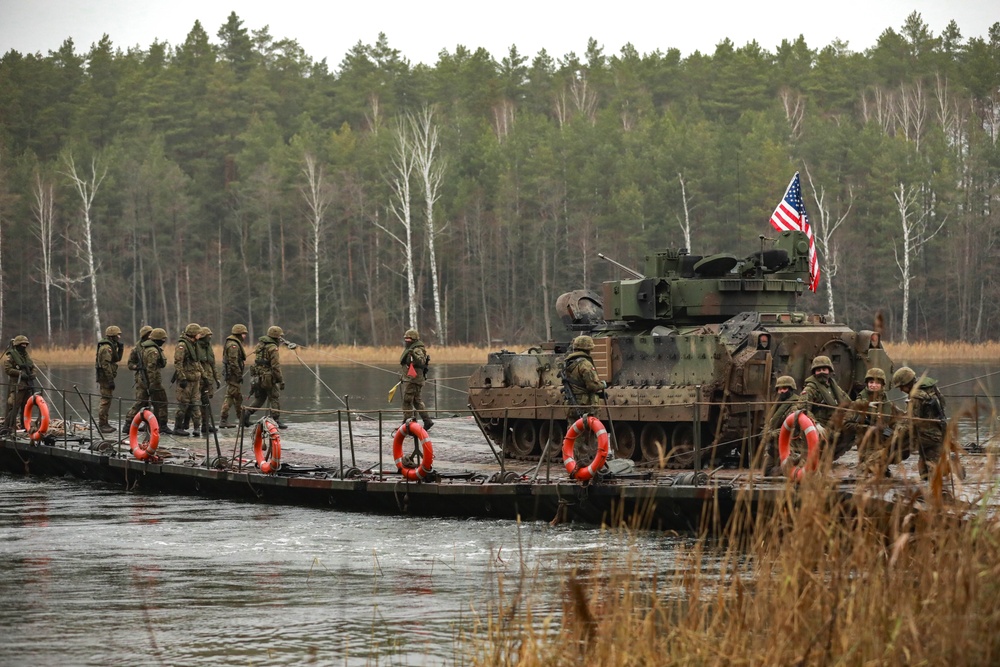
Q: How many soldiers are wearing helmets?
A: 14